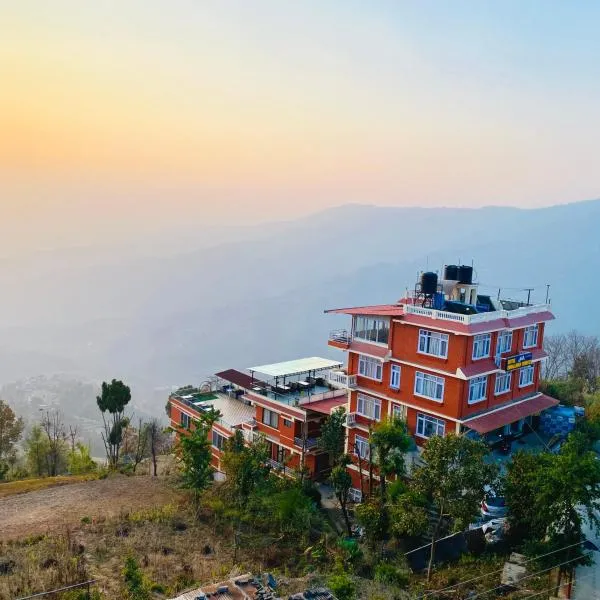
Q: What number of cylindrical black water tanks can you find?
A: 3